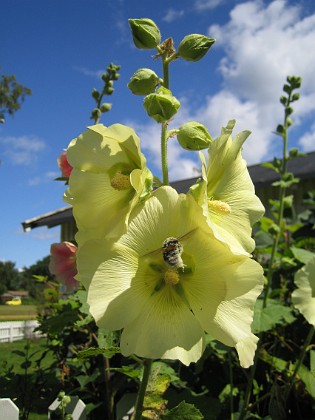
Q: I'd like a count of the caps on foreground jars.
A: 0